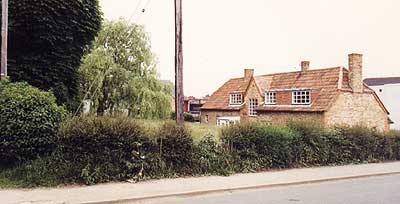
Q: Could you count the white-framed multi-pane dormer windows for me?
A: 3